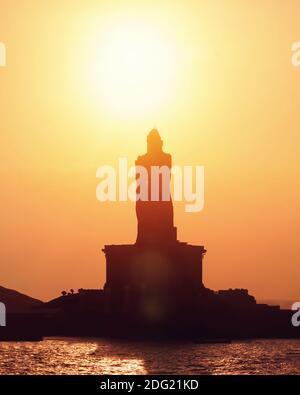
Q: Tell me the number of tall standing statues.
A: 1